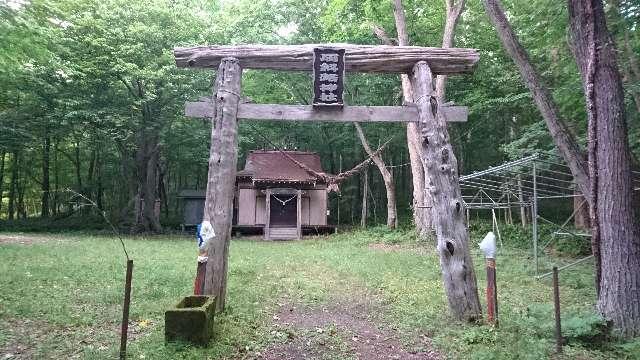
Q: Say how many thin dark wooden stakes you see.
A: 2